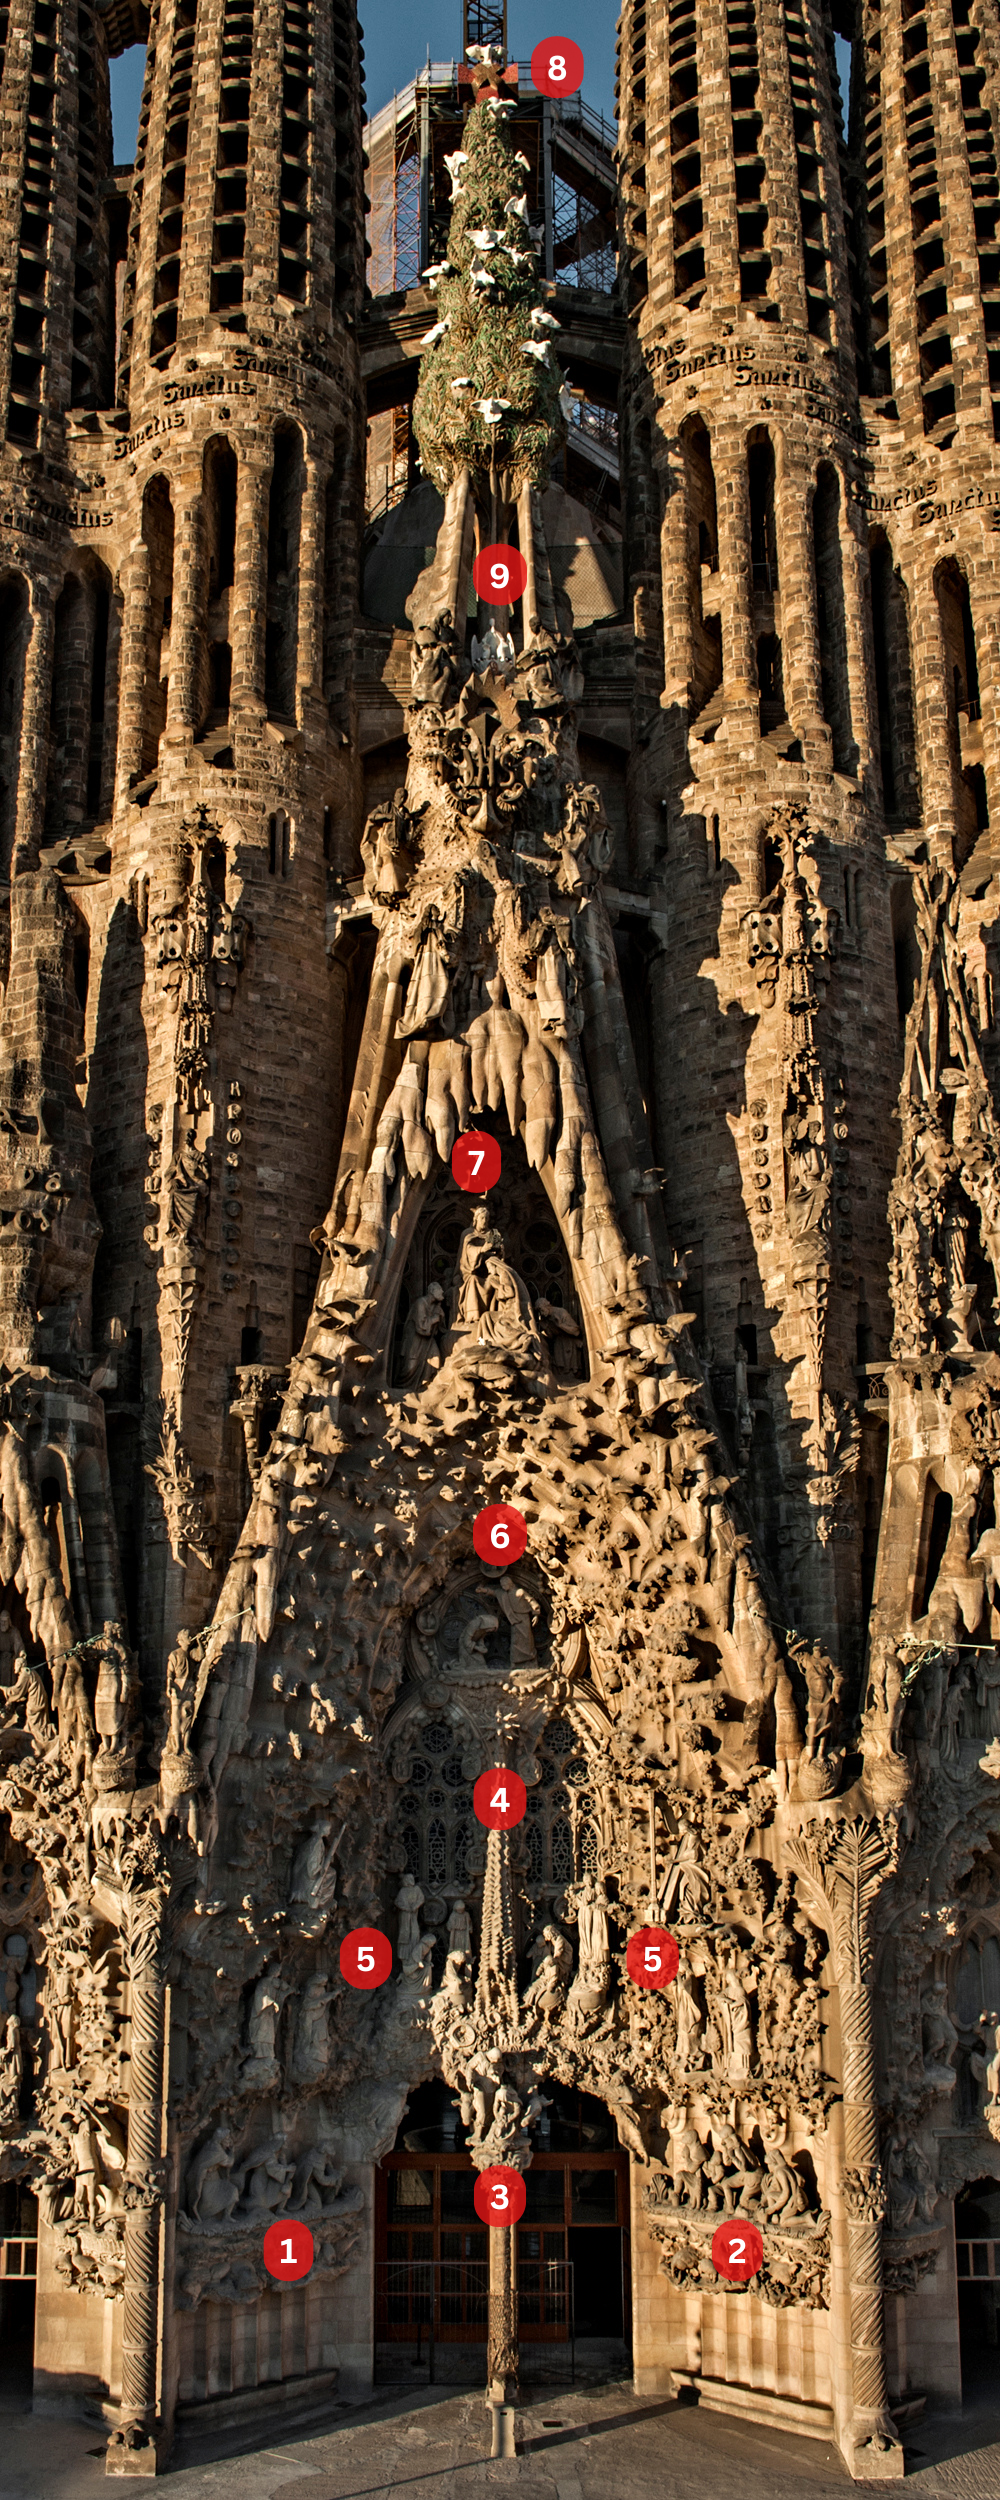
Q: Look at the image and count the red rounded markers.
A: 10